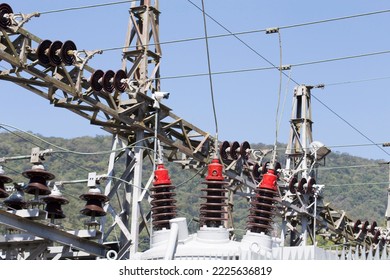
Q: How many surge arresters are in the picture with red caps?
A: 3